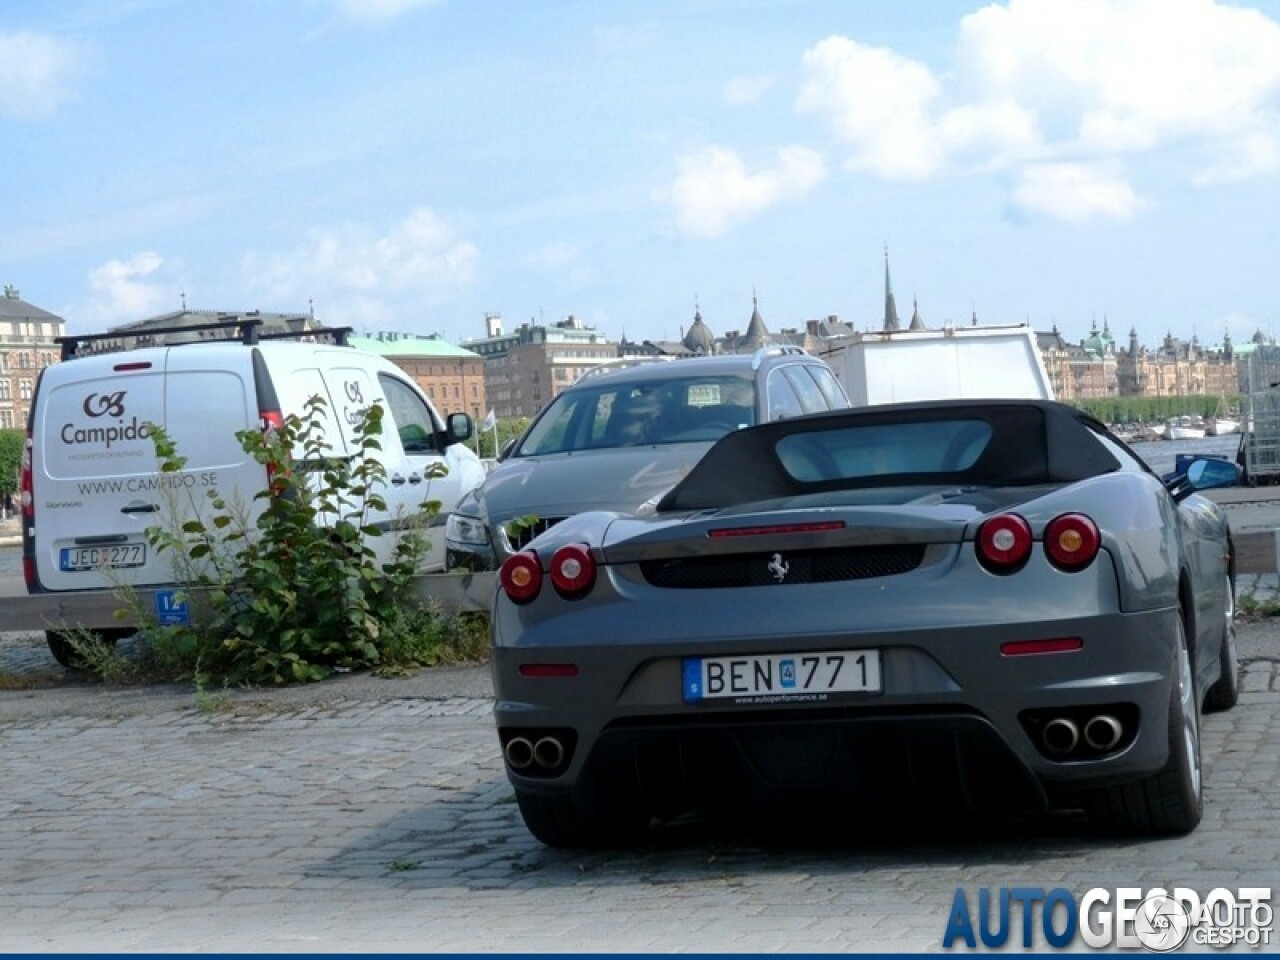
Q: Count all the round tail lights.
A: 4